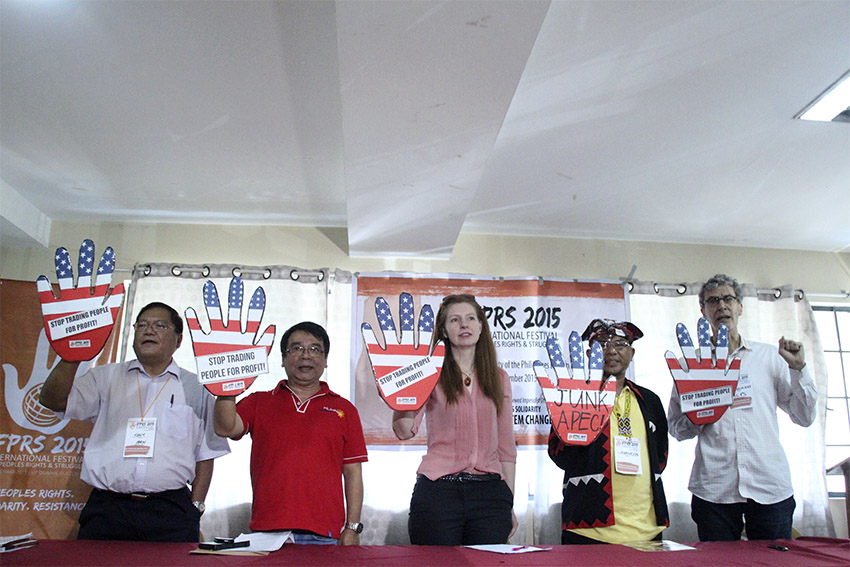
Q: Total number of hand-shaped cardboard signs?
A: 5